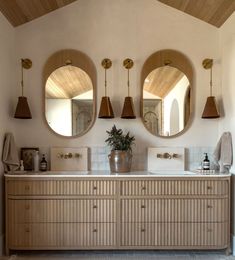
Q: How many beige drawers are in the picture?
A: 6